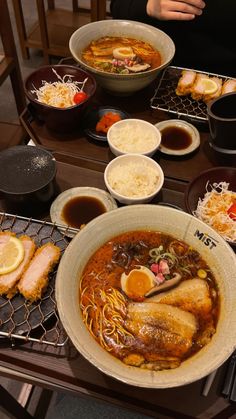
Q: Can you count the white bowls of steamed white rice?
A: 2